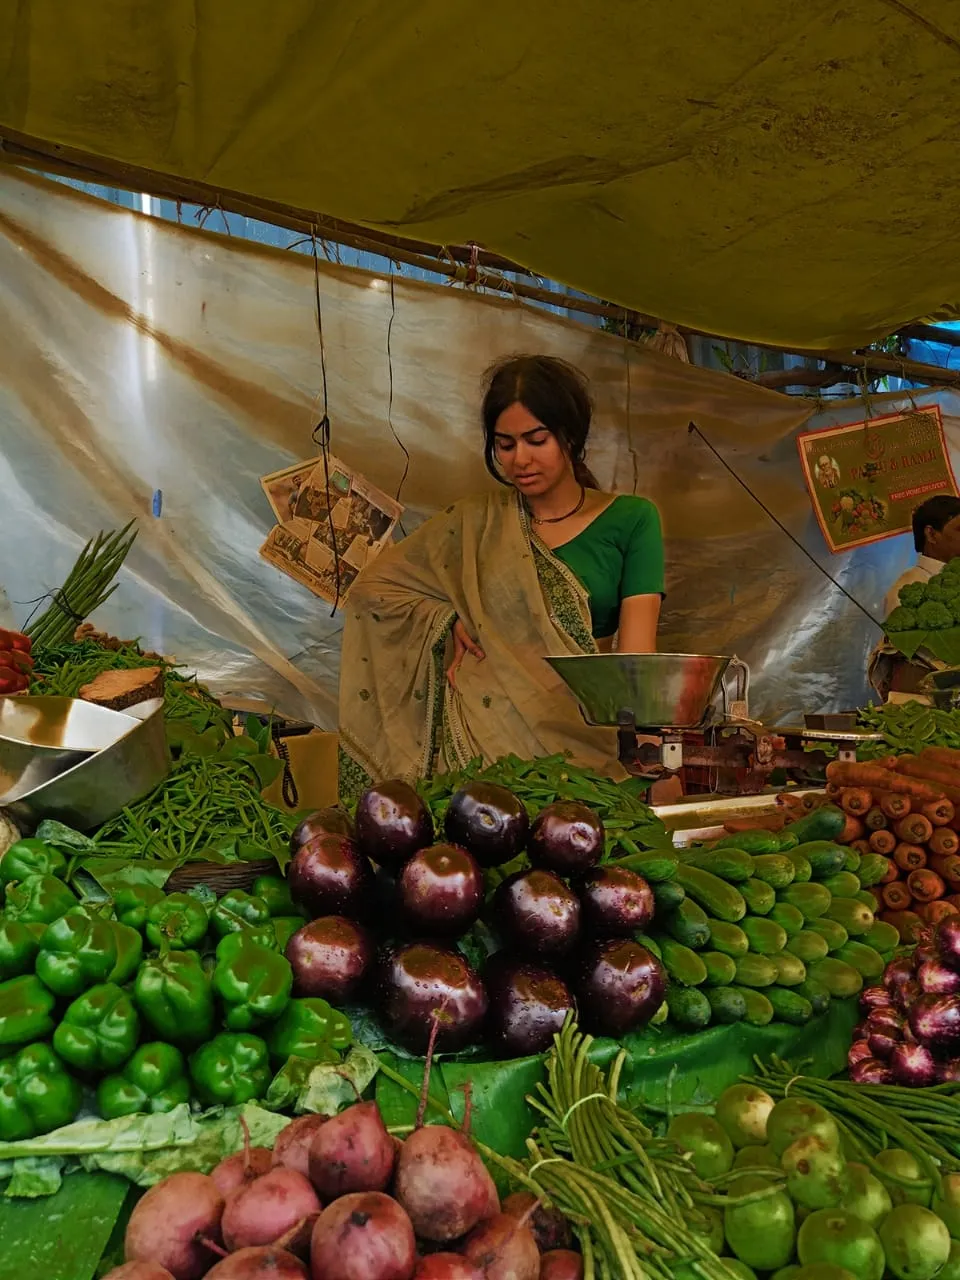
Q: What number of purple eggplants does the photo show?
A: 12